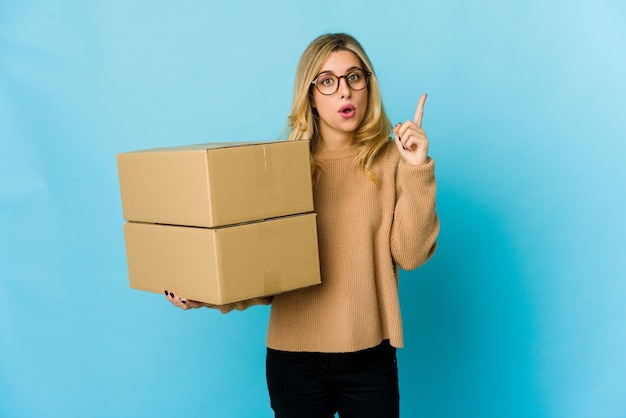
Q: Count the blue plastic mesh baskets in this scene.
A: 0